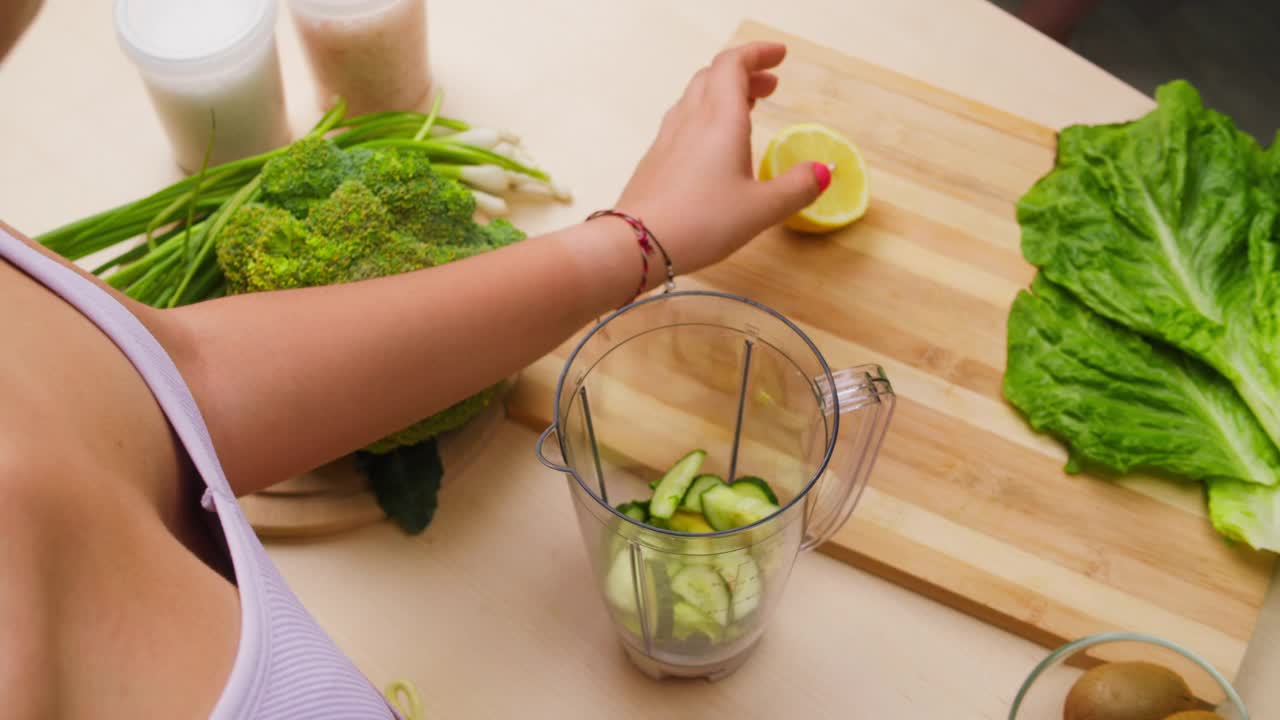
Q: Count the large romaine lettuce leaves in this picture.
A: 2